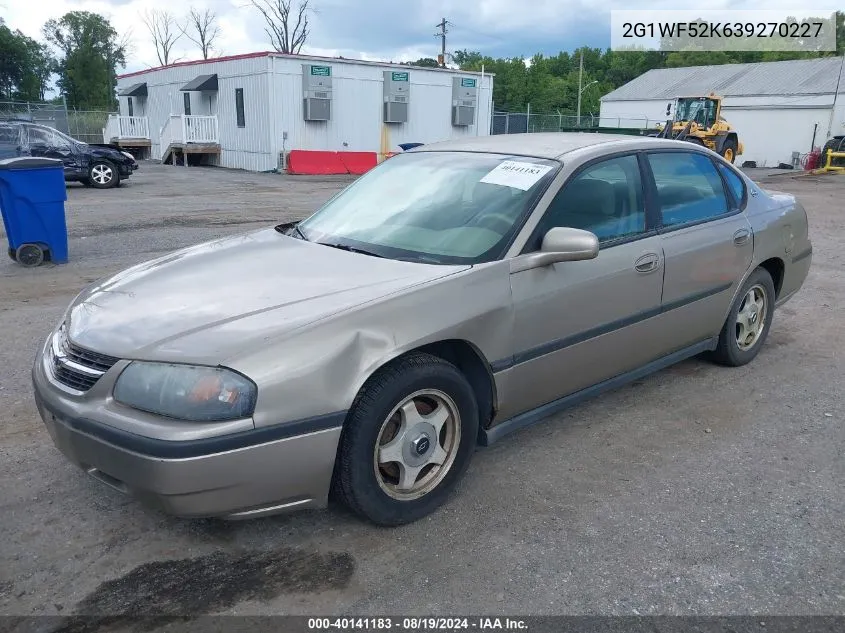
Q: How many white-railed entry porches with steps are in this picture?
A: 2